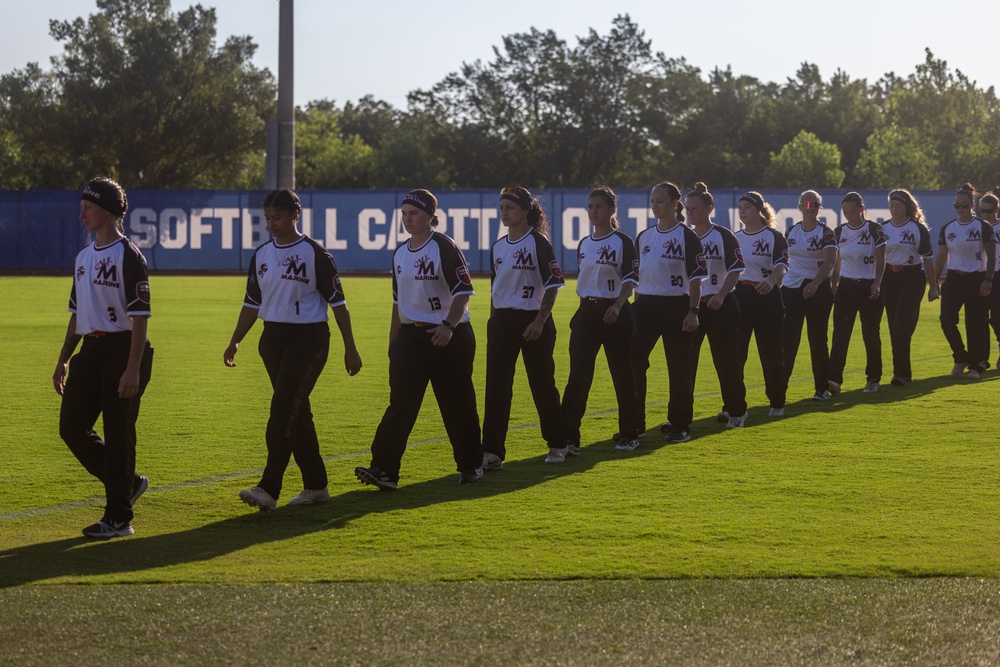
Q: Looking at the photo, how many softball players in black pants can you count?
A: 13